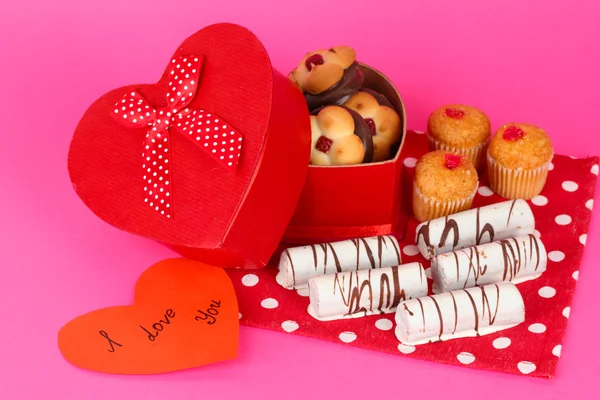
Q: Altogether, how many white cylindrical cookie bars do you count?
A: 5